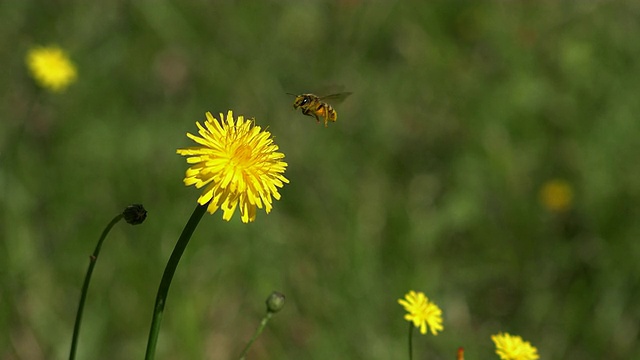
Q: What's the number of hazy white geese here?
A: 0